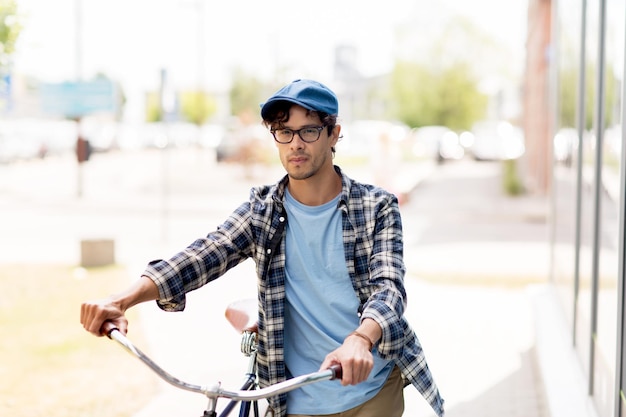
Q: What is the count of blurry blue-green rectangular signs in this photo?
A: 1